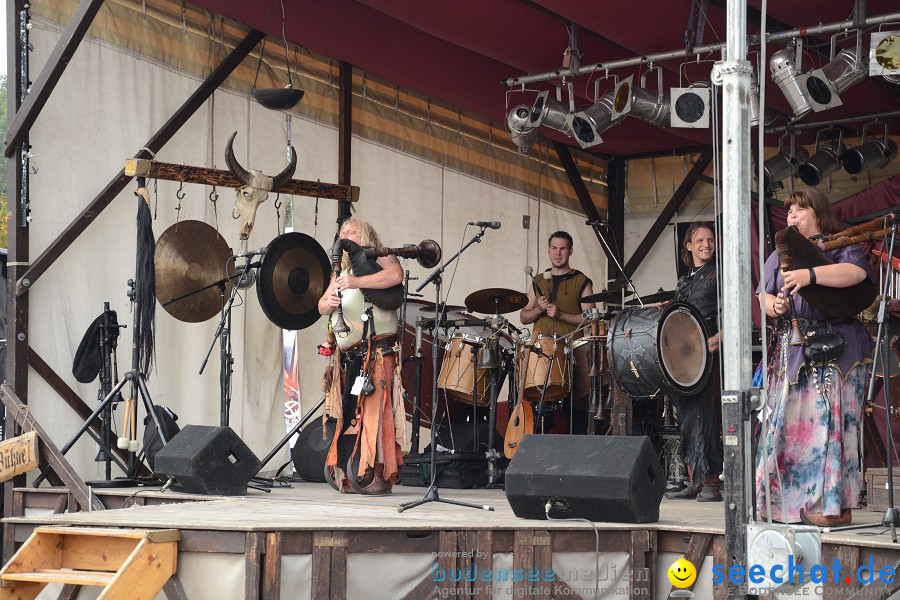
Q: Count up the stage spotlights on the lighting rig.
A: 12